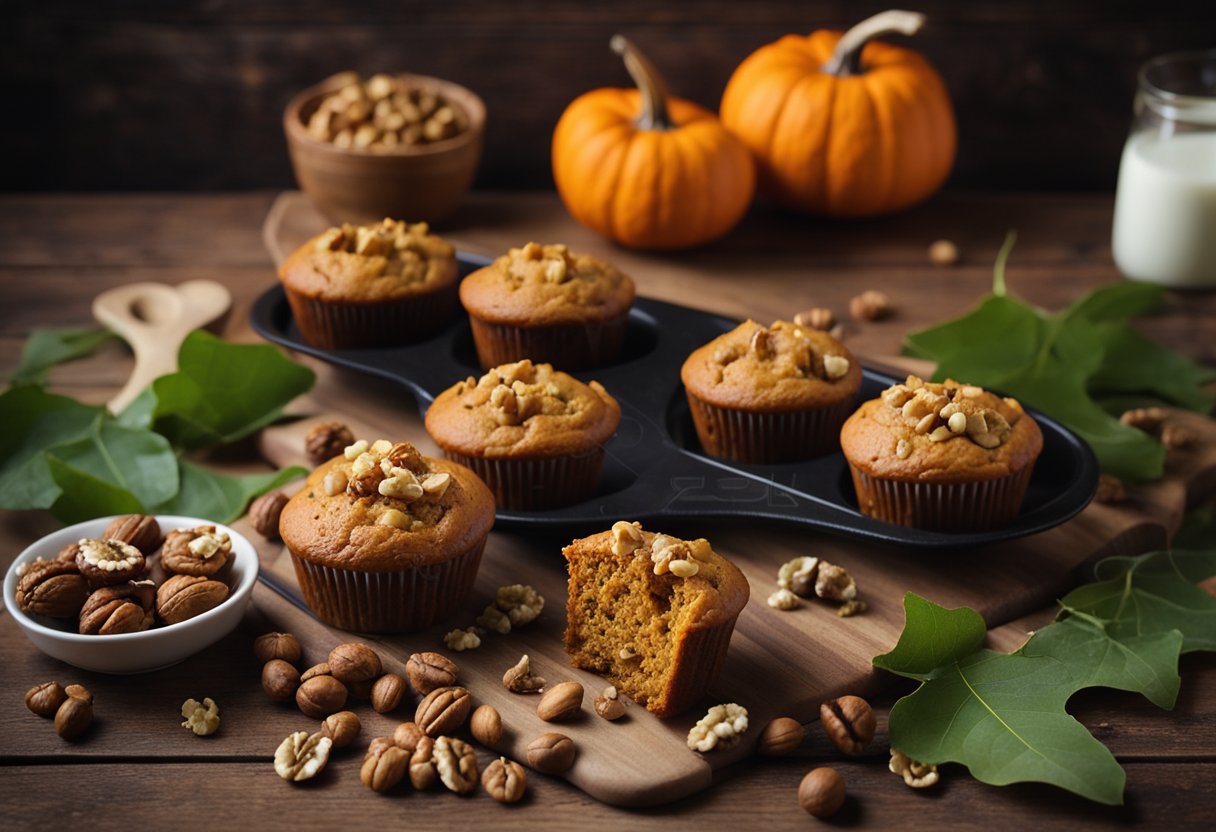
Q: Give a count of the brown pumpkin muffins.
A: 7